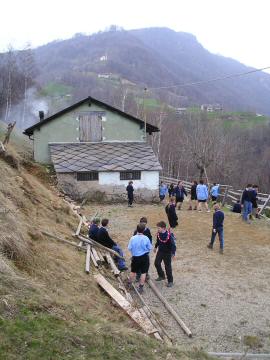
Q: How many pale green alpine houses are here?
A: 1